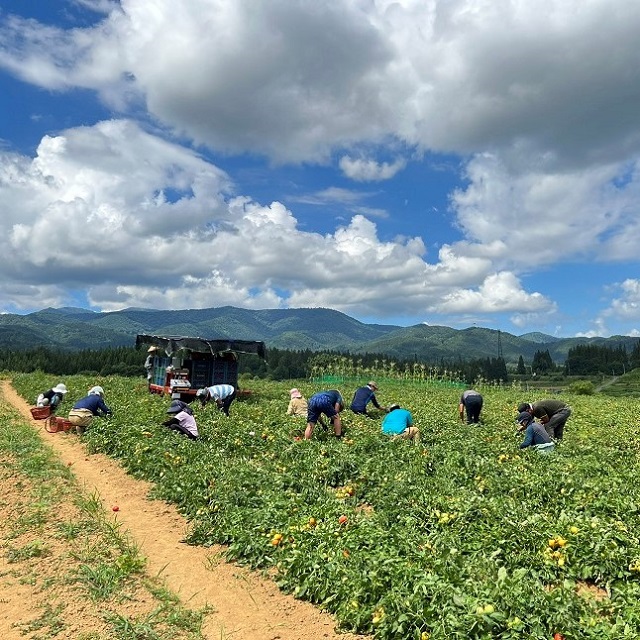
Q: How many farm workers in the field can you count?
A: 12